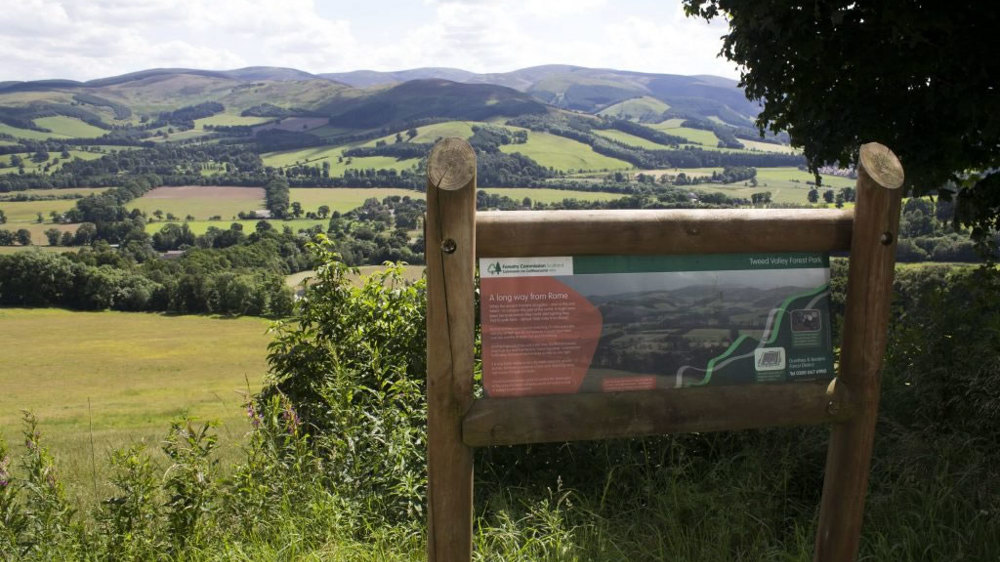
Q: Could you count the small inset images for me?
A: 2